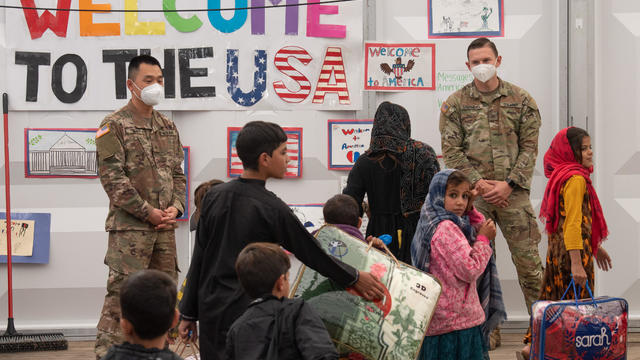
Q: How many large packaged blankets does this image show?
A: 2